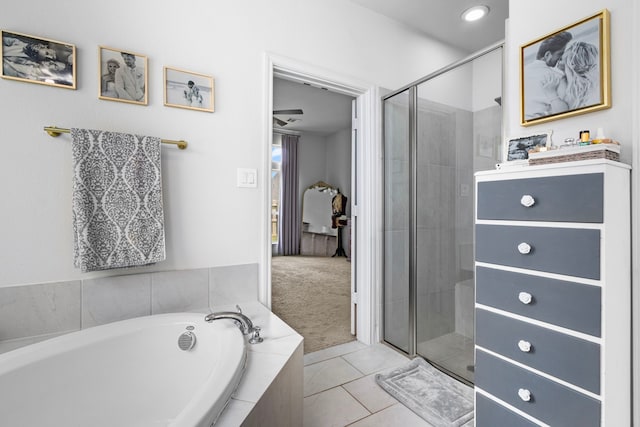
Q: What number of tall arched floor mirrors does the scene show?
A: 1